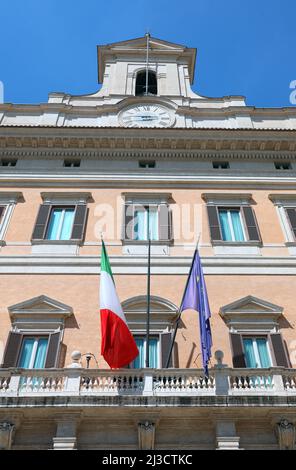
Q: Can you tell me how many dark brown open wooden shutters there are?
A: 11